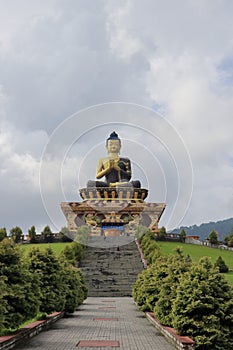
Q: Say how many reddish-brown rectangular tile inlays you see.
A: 4